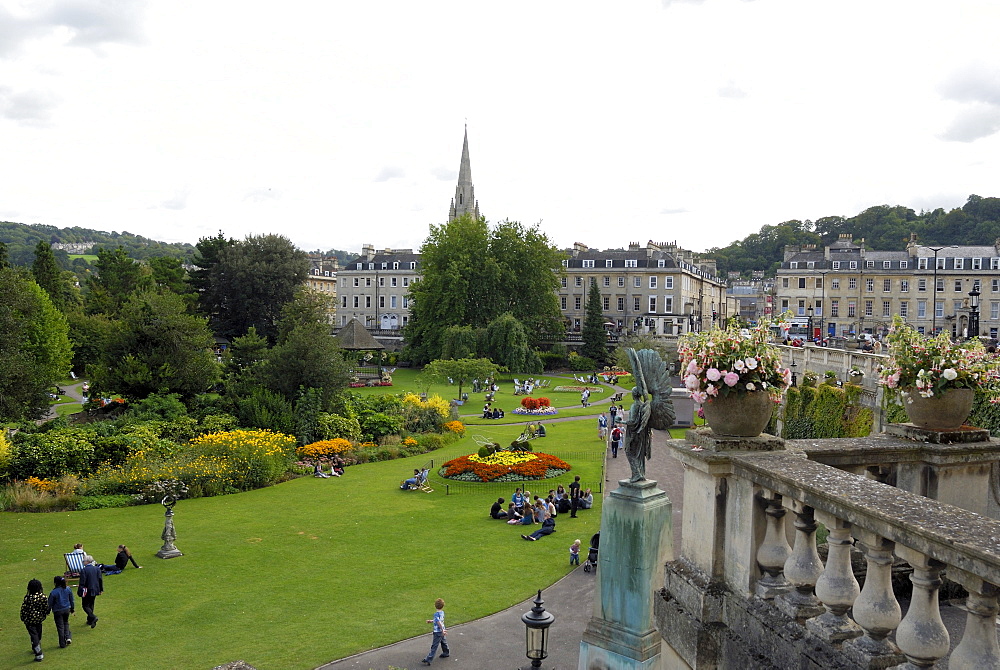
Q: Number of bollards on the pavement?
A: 0